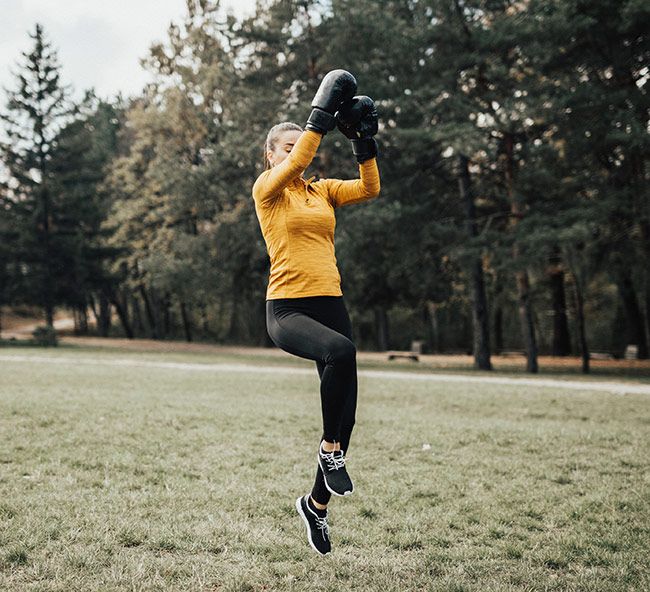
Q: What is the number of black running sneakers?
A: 2